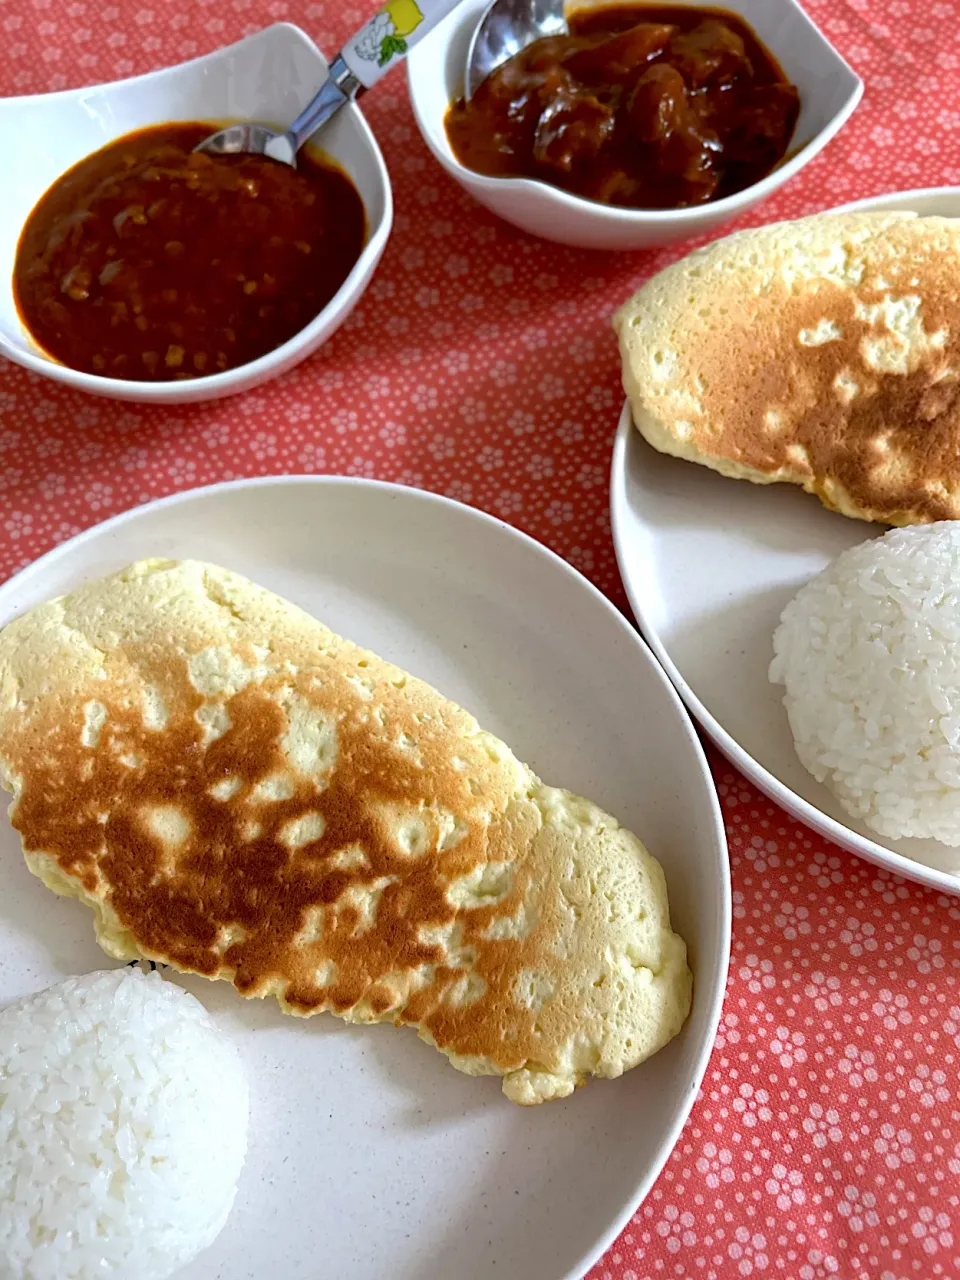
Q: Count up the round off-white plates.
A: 2